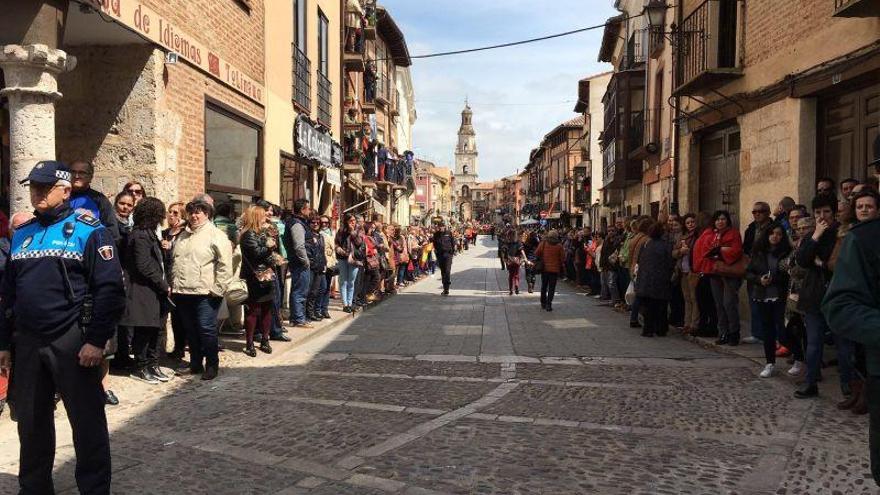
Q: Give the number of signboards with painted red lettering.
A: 1